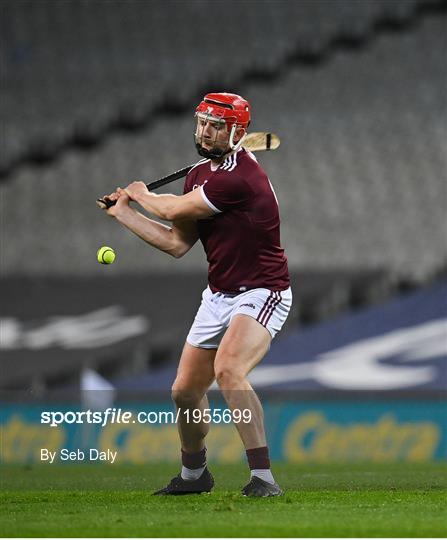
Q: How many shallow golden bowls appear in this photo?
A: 0